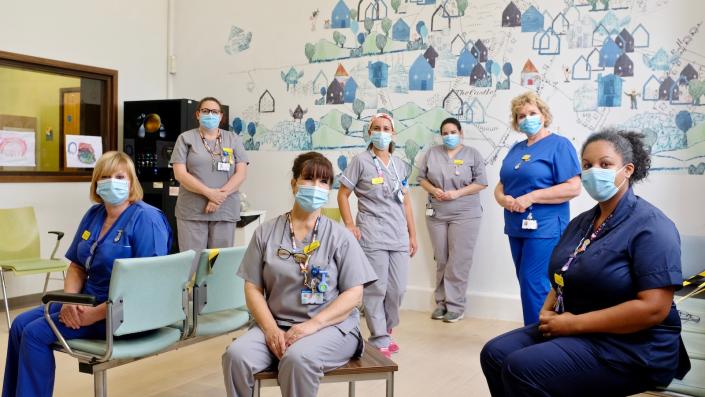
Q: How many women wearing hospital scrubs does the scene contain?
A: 7